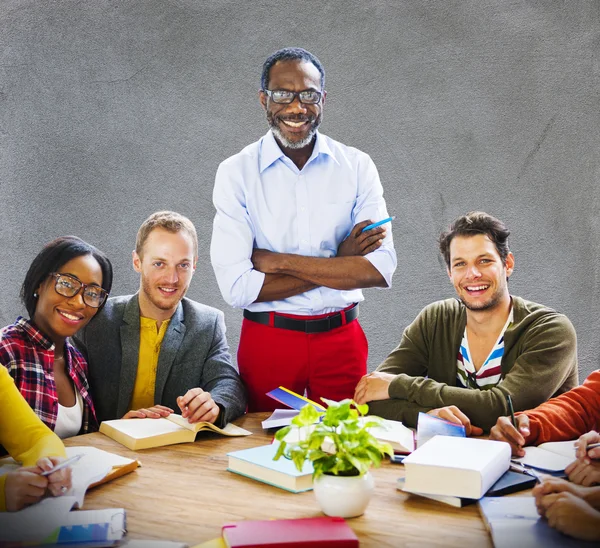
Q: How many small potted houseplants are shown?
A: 1